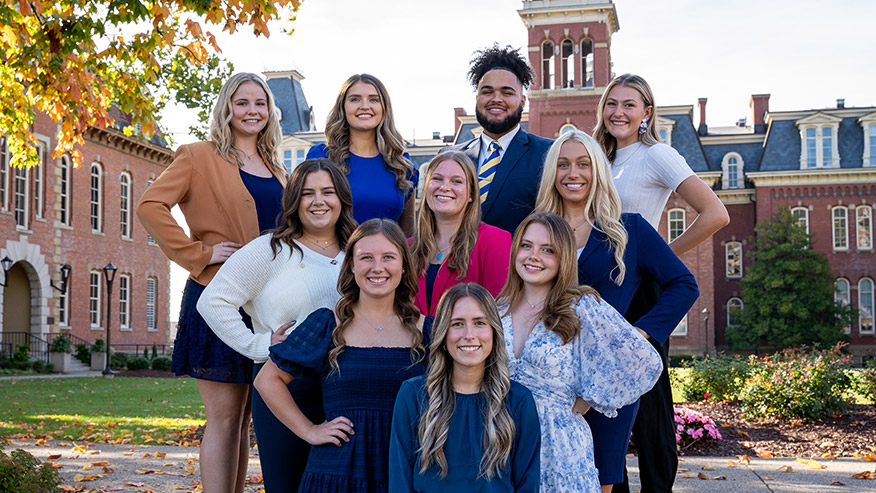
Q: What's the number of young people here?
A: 10